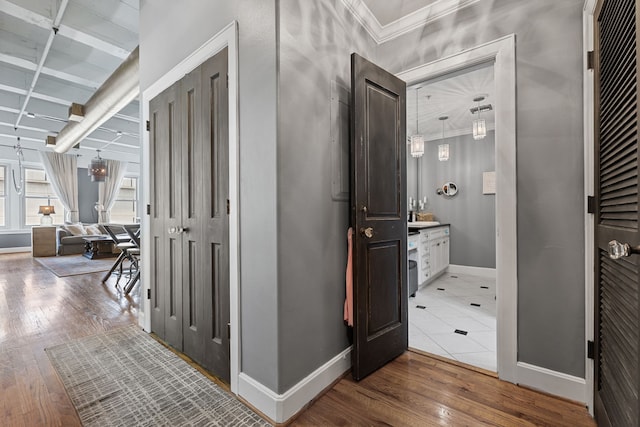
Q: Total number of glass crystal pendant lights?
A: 3